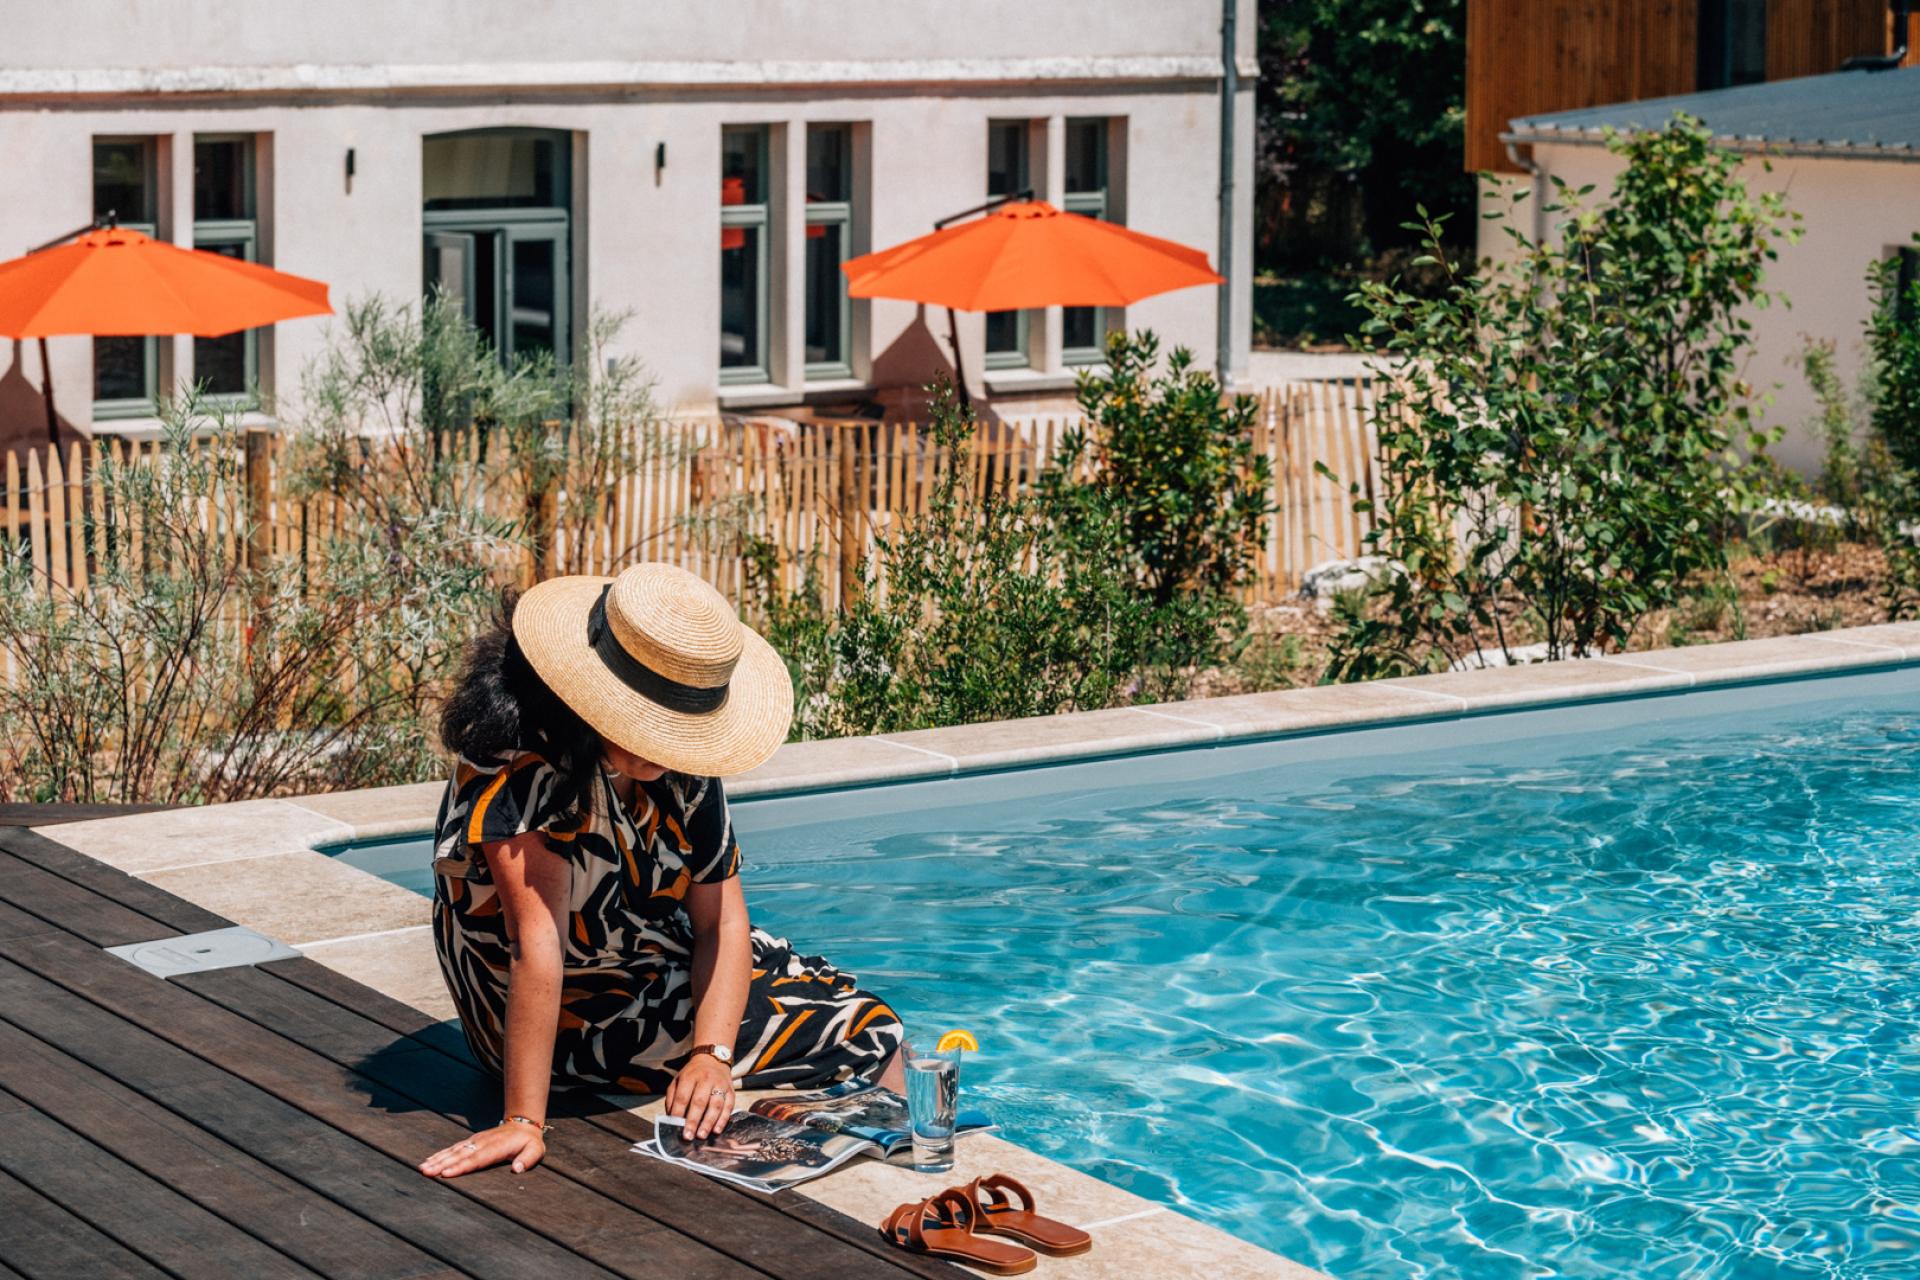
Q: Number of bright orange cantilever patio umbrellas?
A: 2